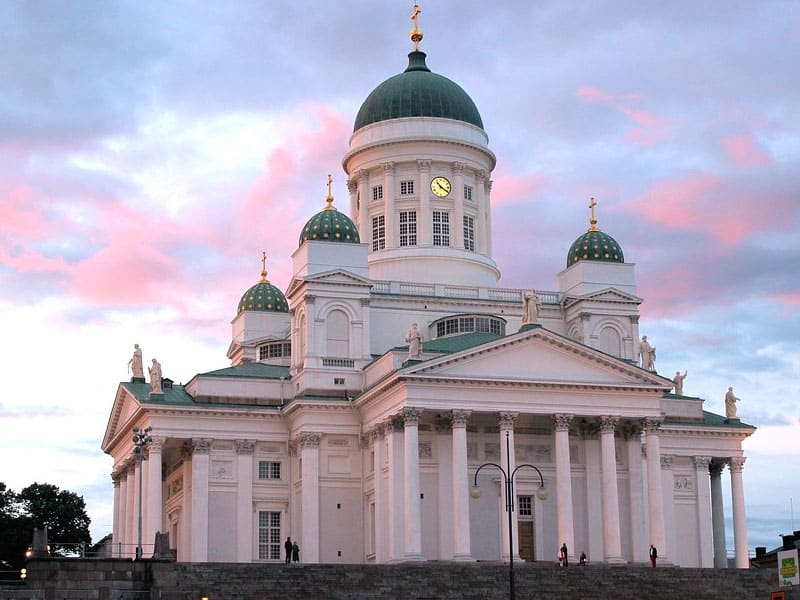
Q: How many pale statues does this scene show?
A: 7